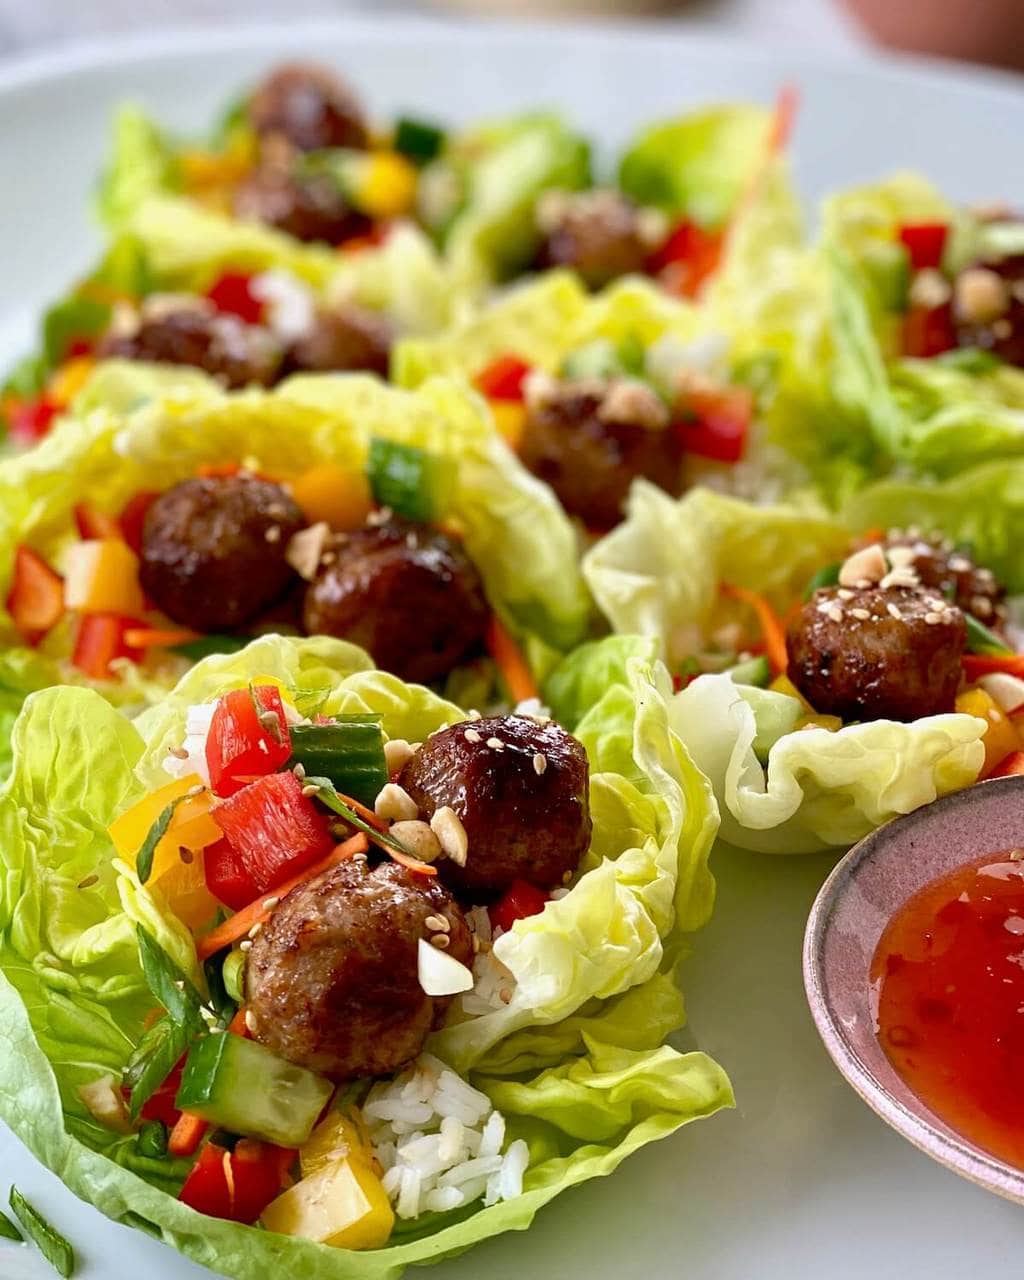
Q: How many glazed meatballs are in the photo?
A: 13